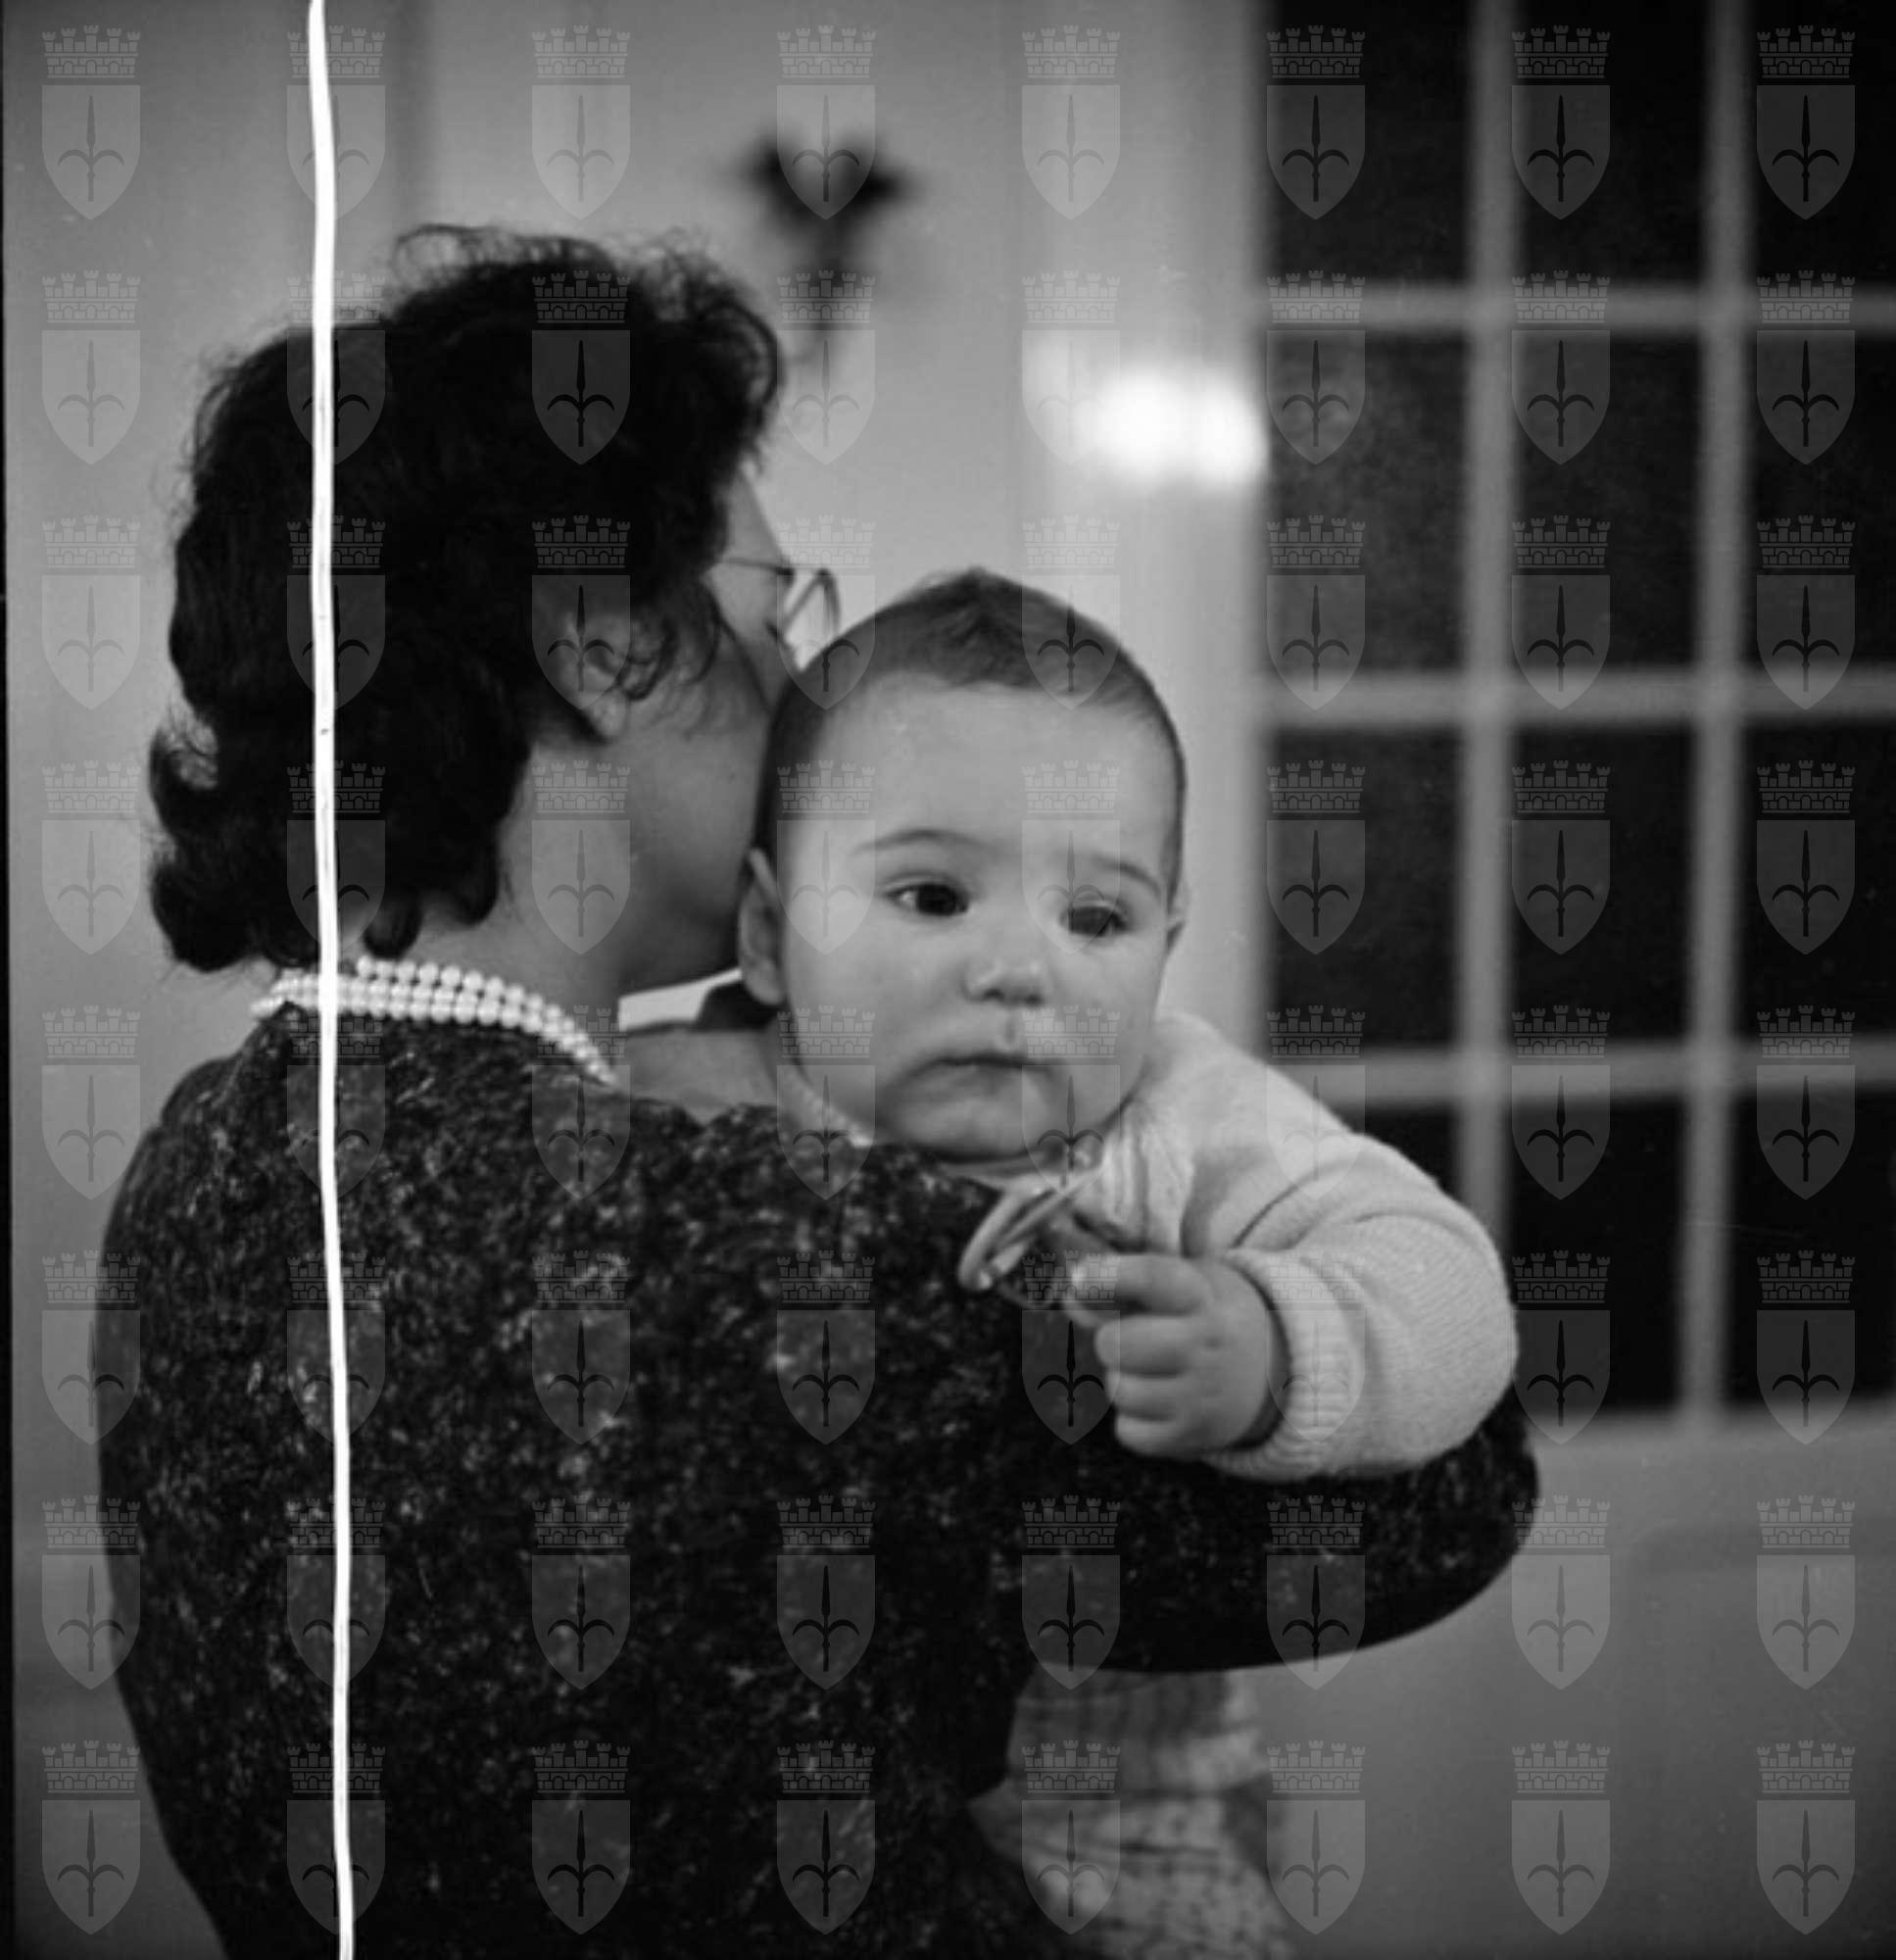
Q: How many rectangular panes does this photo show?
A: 12